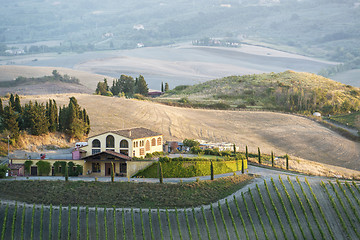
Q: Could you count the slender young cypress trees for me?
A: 10